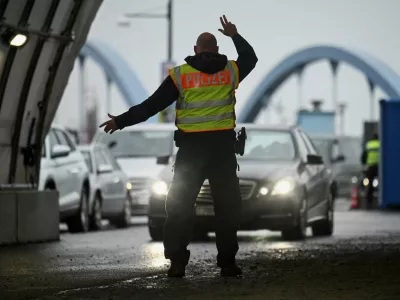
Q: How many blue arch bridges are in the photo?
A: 2